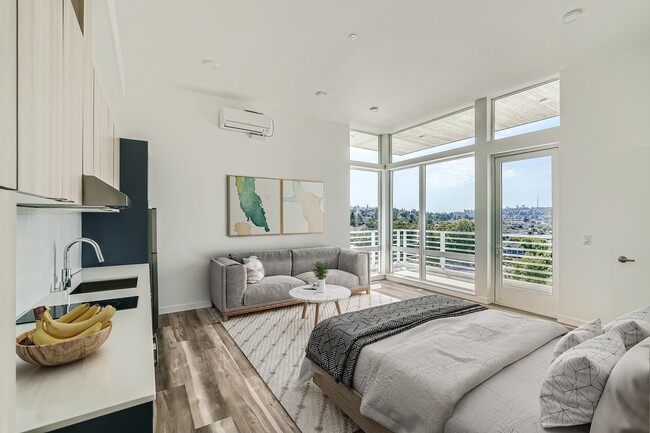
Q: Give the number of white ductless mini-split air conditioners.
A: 1